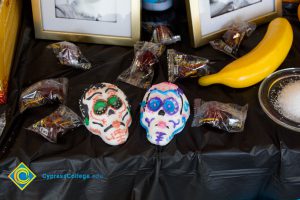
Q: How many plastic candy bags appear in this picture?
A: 8